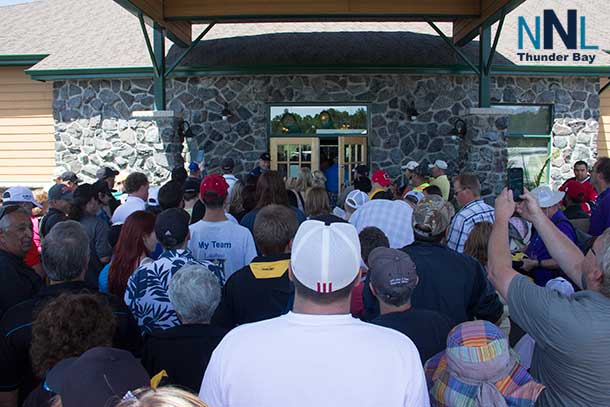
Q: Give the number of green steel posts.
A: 2